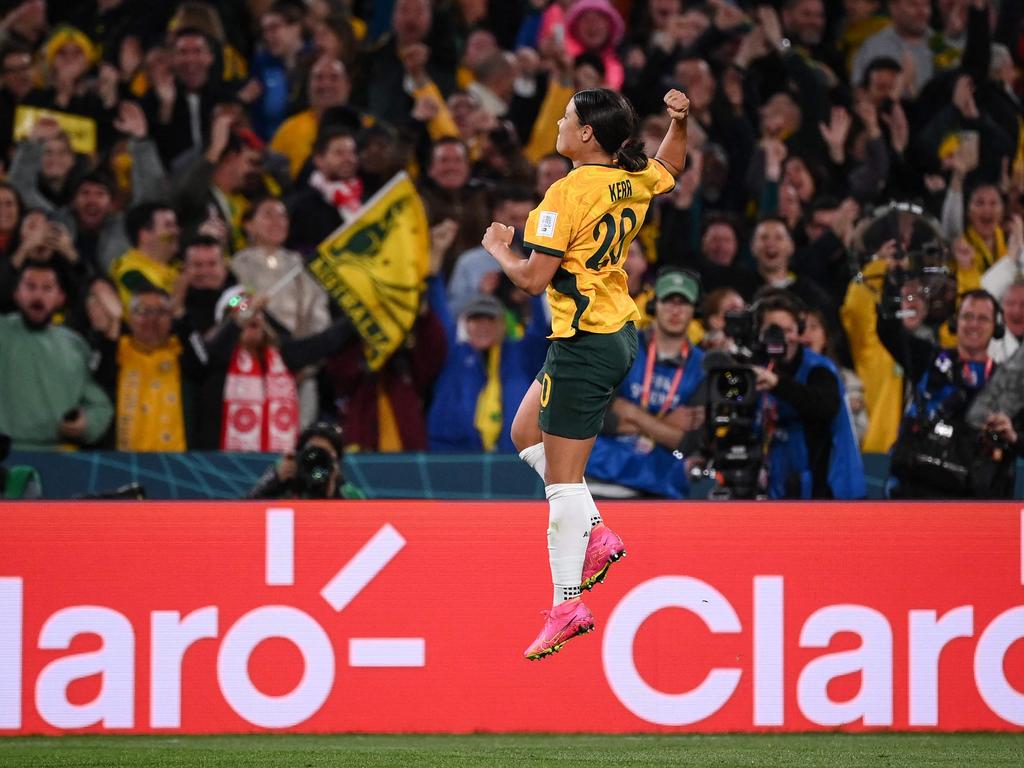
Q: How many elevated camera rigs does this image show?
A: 1